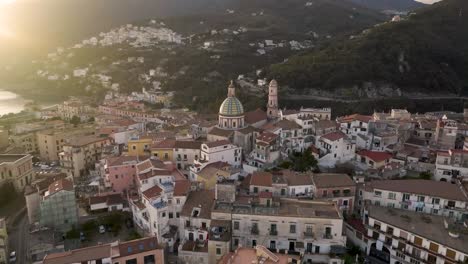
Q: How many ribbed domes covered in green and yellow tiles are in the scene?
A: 1